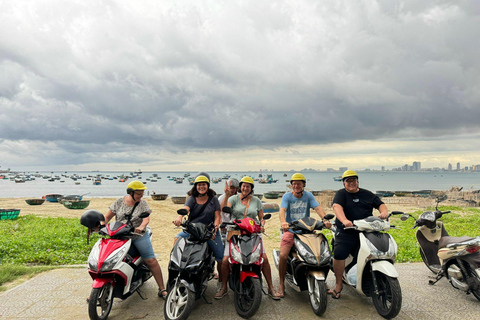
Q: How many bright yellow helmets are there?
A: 5